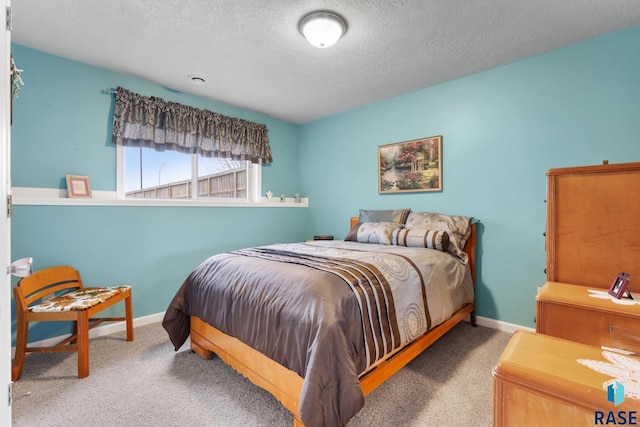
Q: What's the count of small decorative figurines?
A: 3